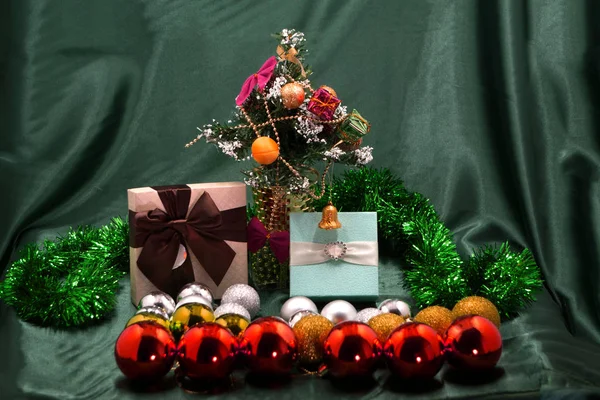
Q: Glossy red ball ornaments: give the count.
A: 6